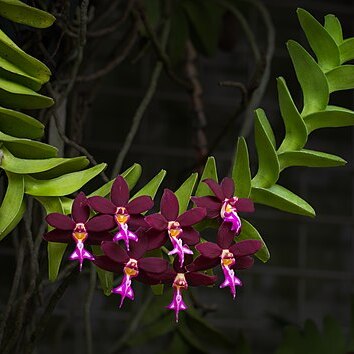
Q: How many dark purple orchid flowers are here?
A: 7